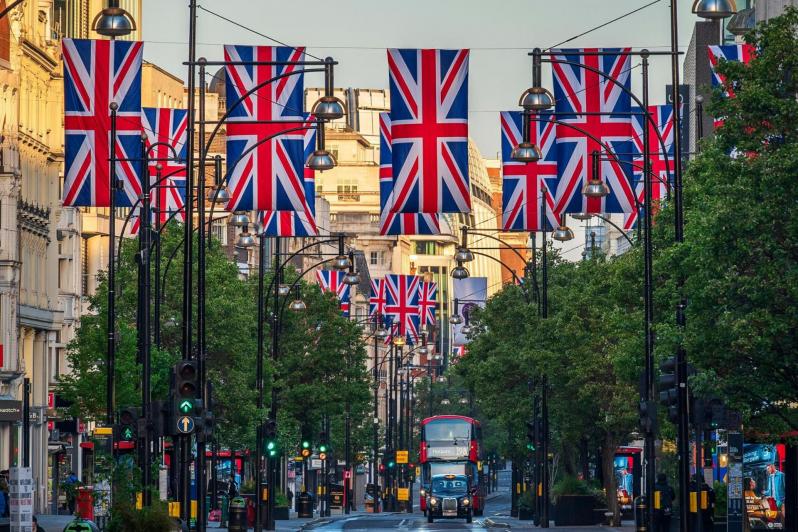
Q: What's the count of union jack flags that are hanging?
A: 14